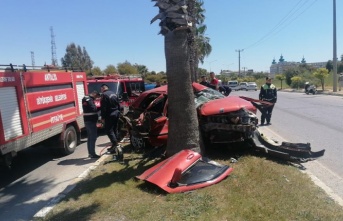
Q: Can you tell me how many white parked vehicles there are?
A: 3